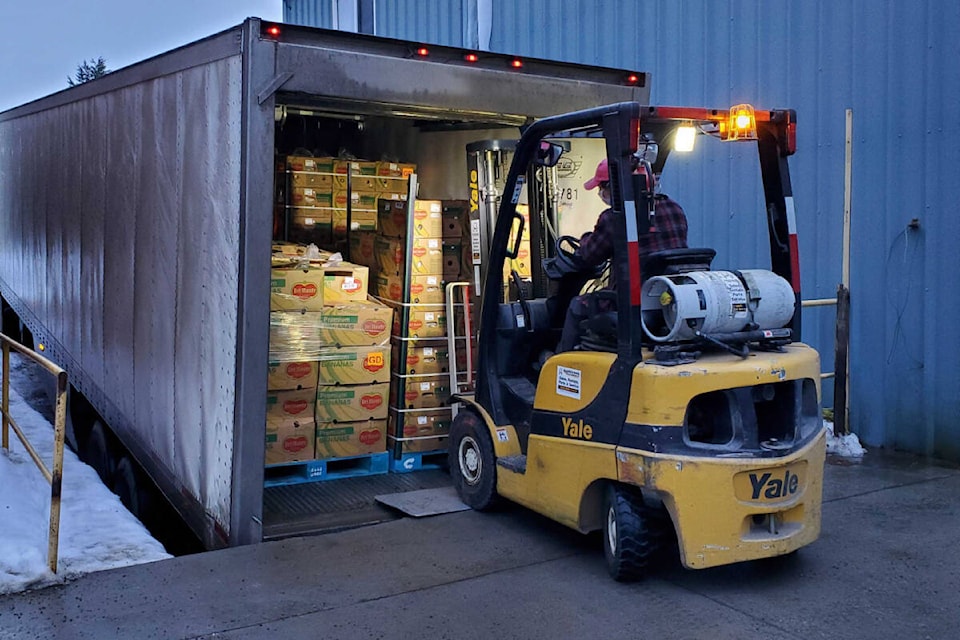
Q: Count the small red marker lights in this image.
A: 5